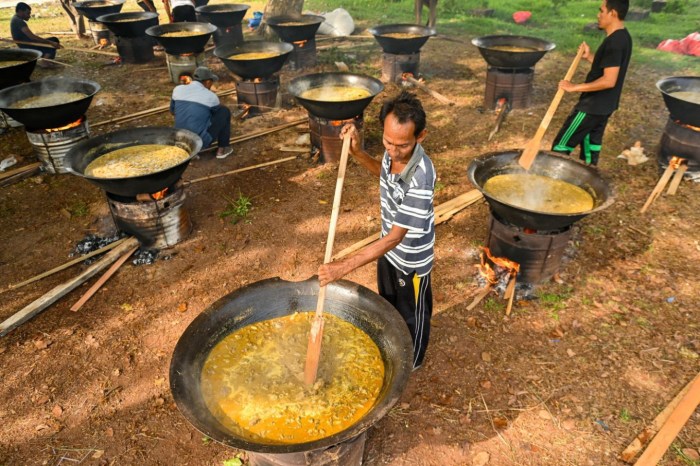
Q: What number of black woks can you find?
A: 15